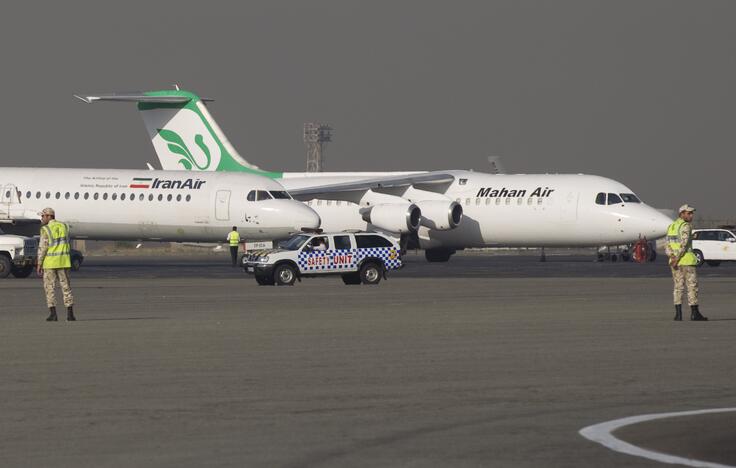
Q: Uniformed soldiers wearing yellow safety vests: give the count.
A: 2